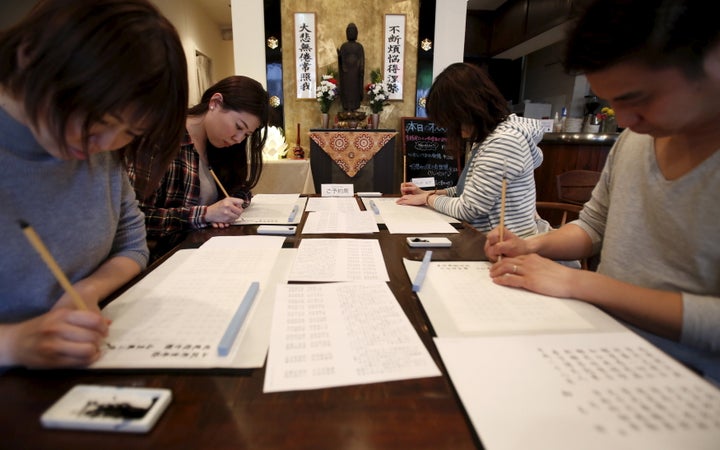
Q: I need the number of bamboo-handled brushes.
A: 4